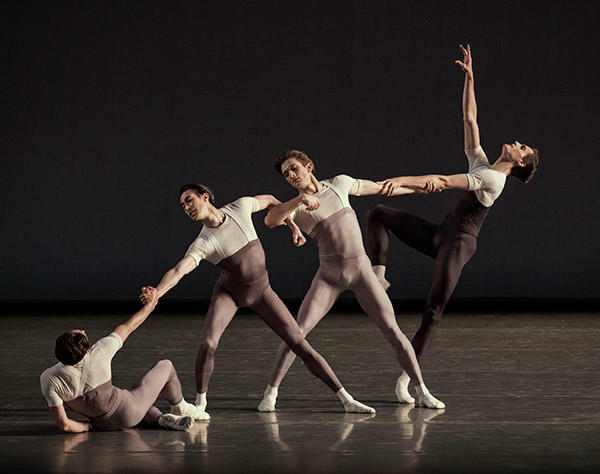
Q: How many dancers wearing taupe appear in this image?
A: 3